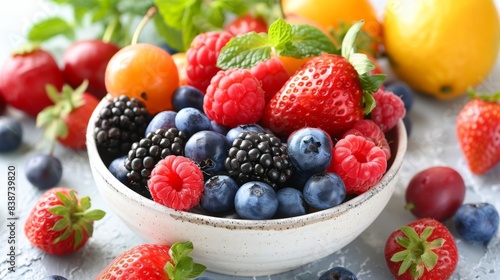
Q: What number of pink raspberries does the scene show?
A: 7